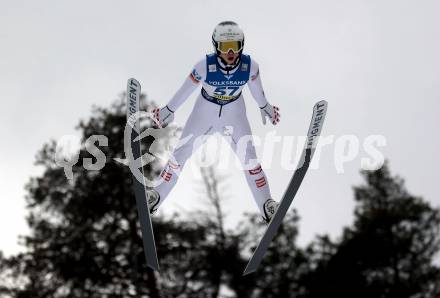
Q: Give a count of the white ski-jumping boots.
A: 2